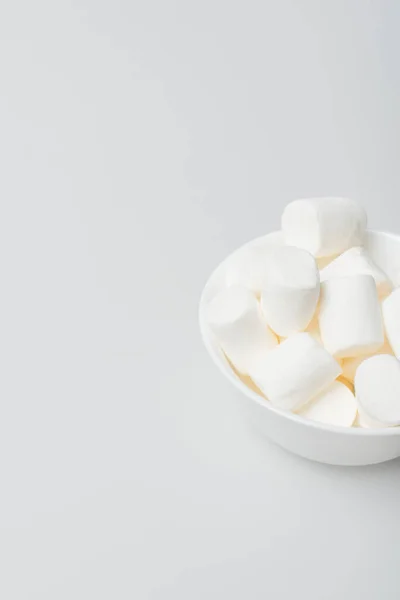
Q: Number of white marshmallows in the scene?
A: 10